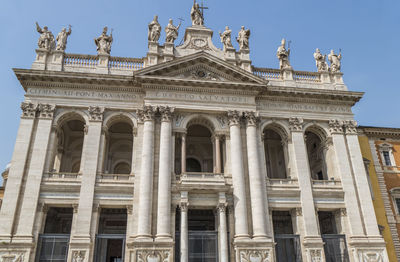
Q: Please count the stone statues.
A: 11